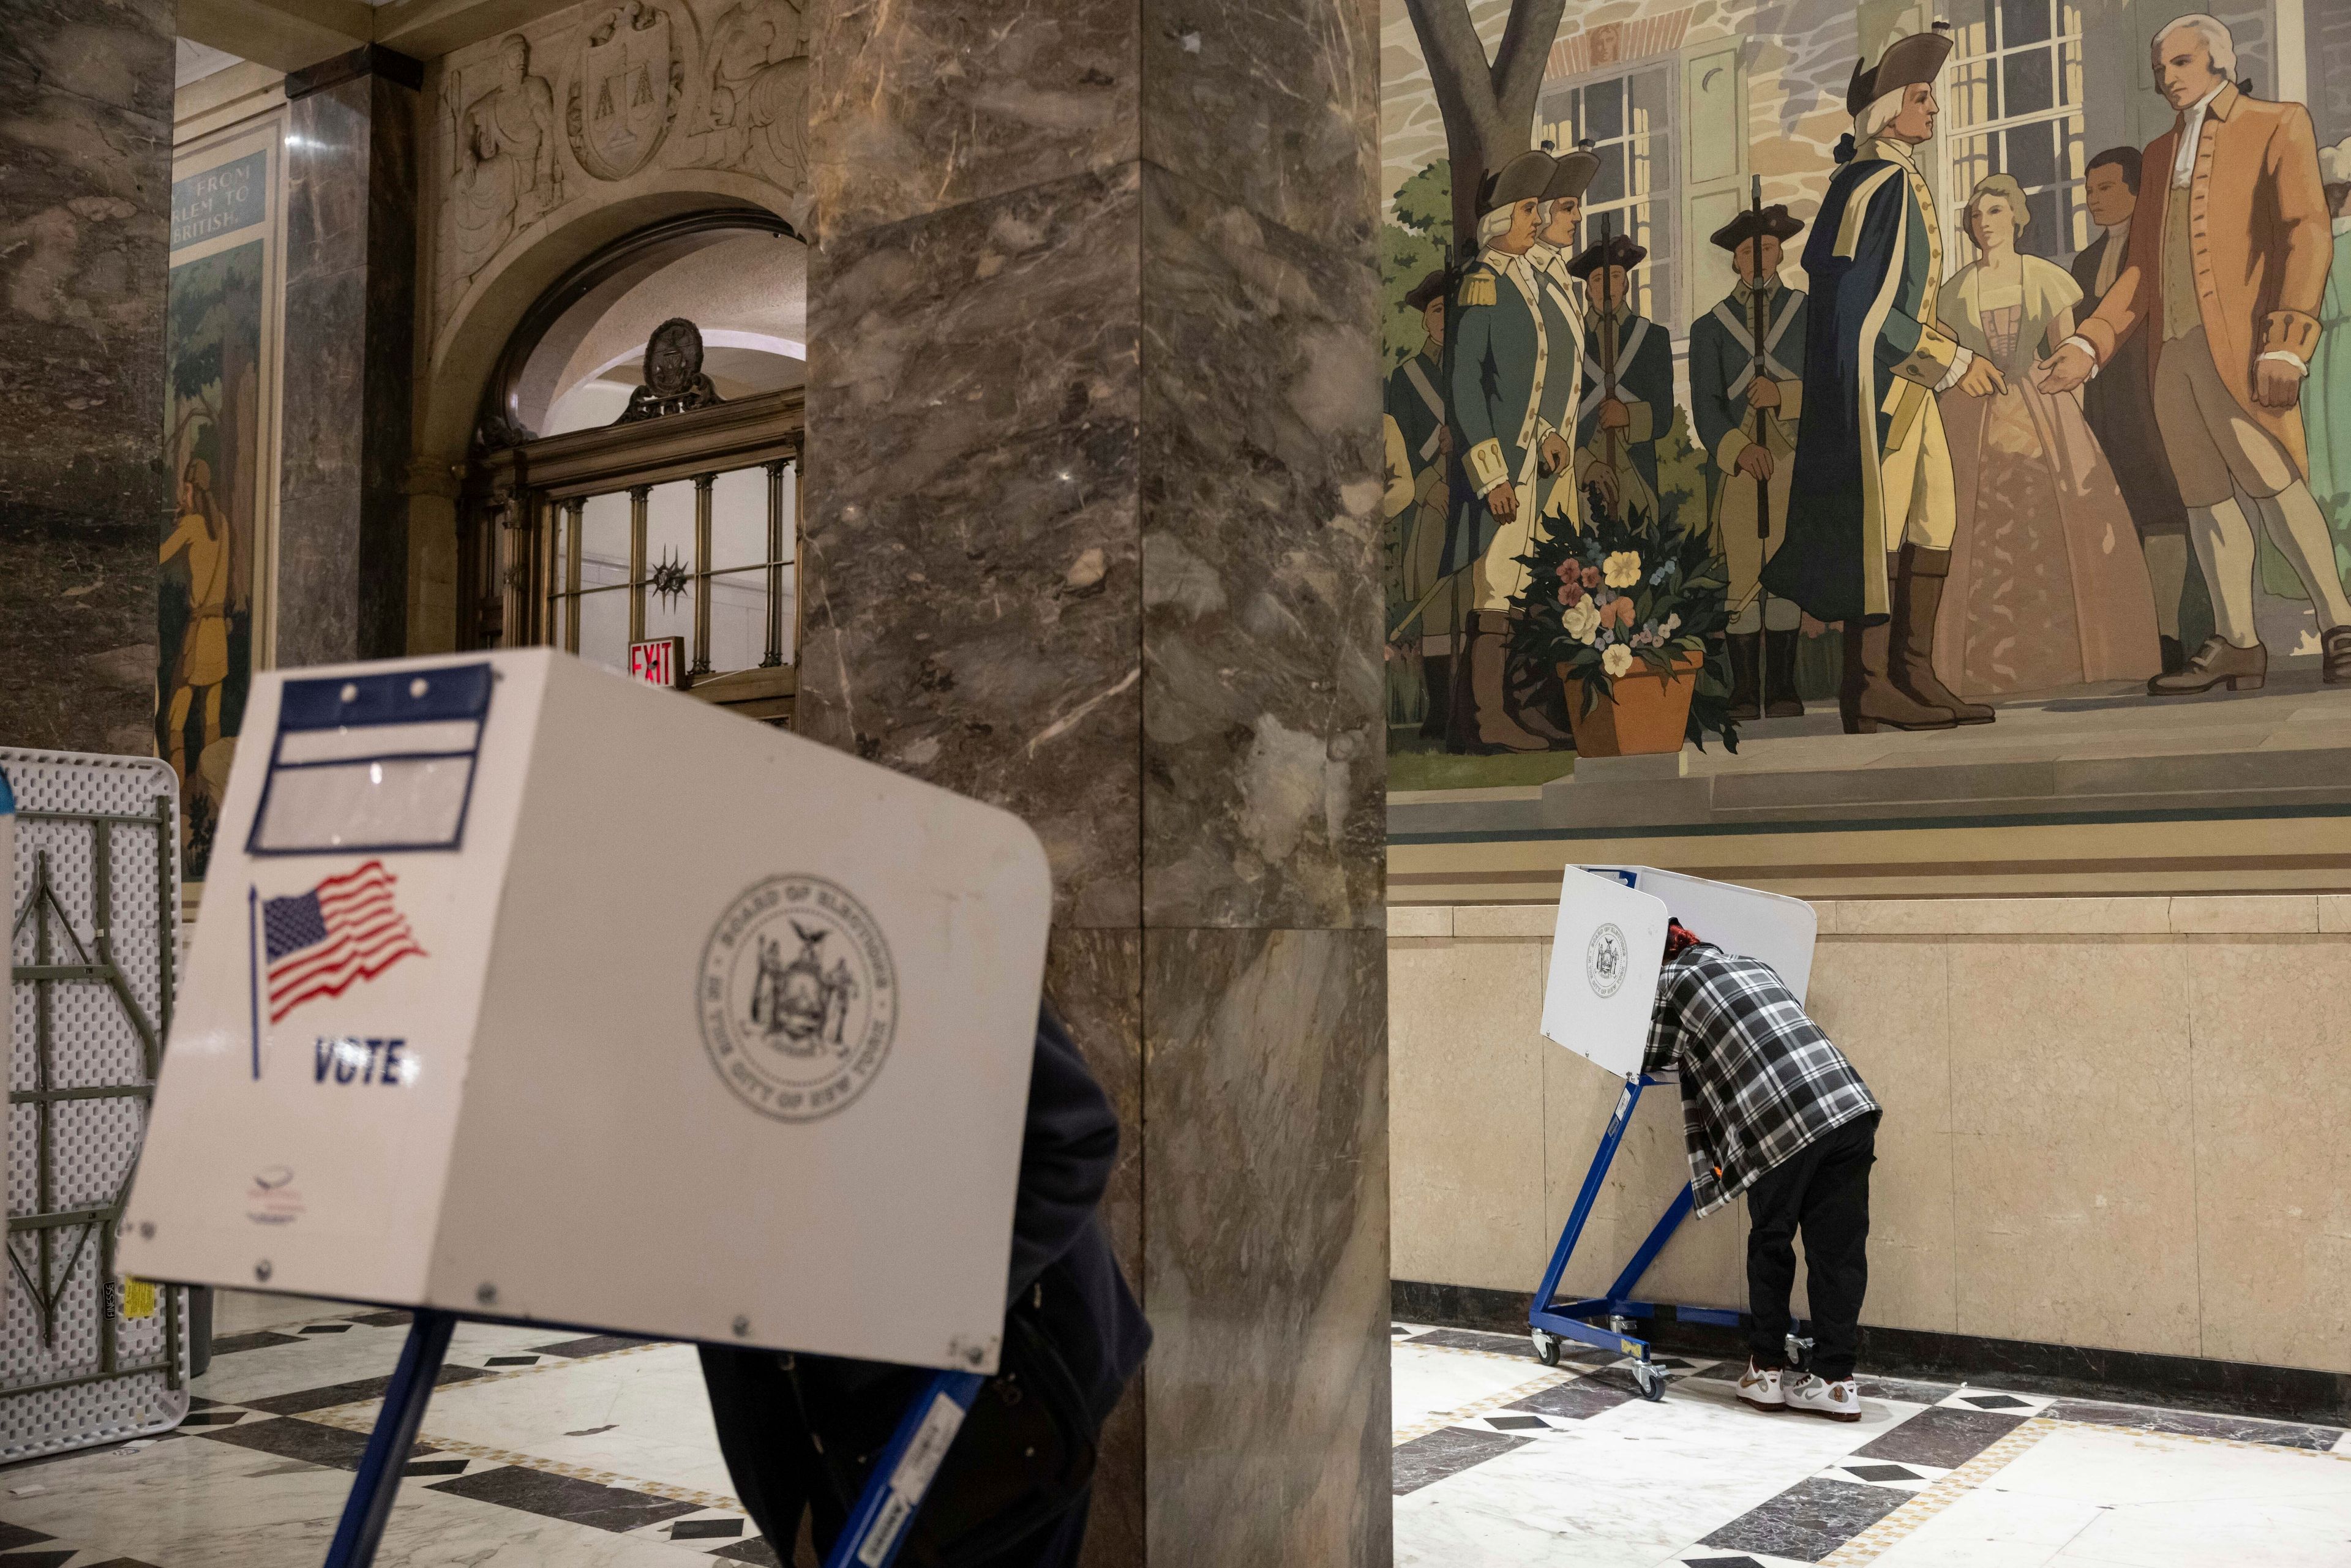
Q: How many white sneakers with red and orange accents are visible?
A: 2